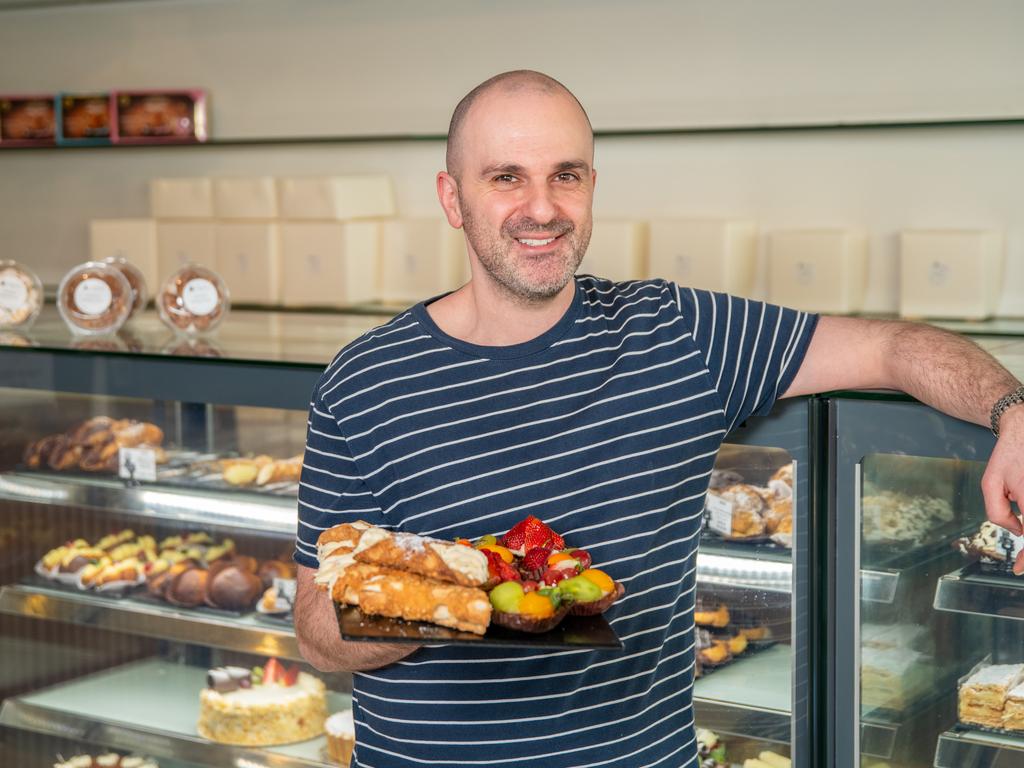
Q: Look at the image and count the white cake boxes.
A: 12